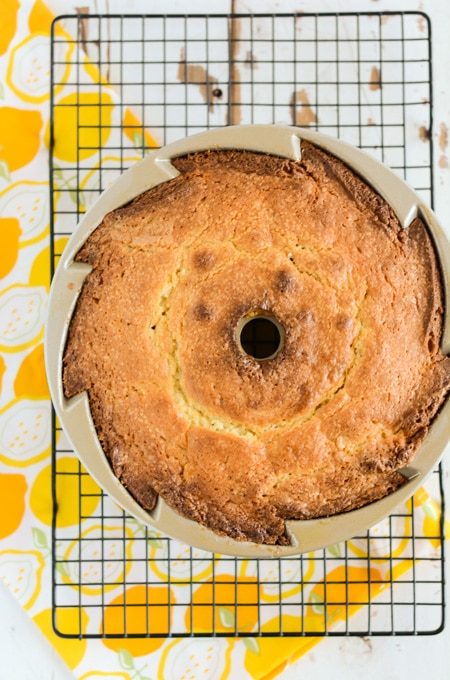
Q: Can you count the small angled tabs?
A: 9